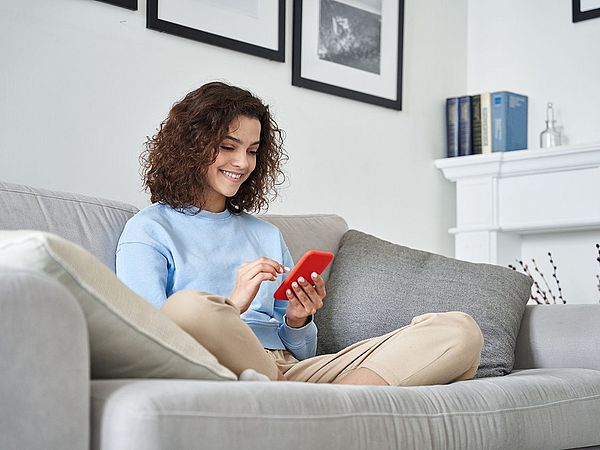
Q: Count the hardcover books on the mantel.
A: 5